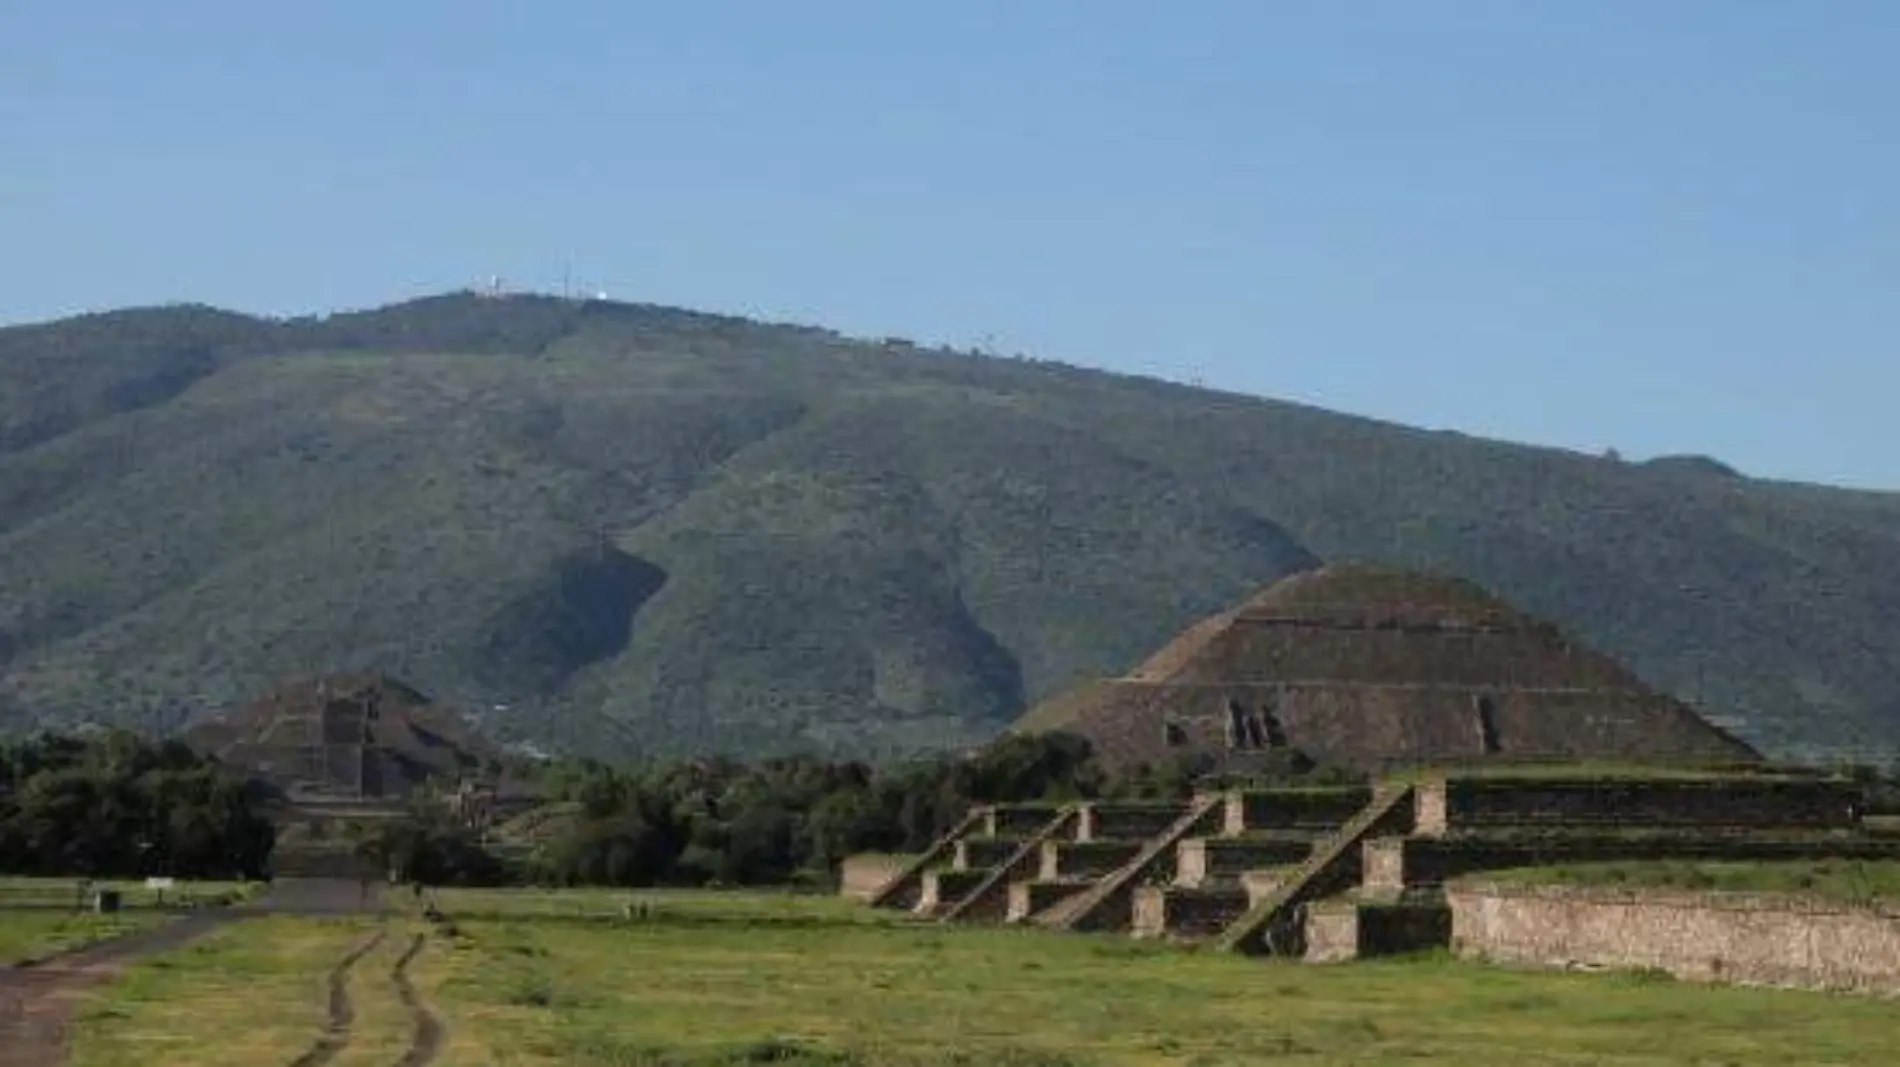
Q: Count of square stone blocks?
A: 12